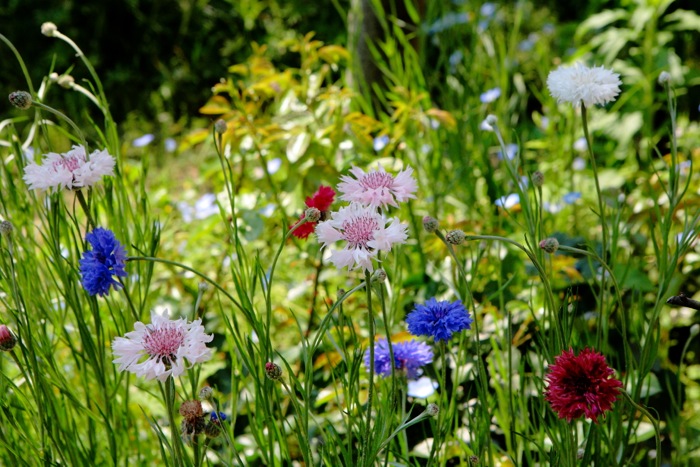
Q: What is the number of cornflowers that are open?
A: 10